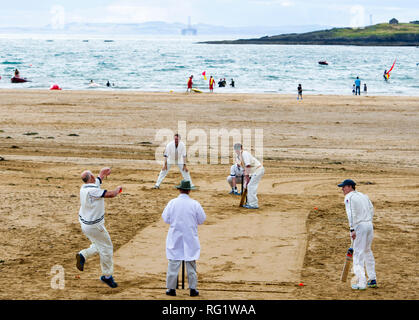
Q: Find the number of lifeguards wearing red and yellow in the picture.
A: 2